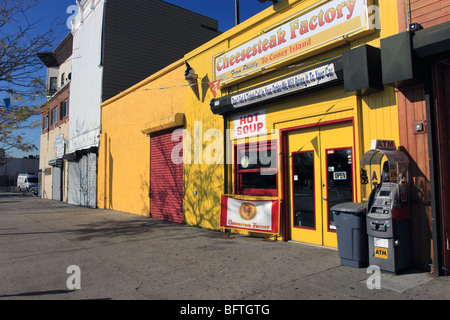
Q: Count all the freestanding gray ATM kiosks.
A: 1